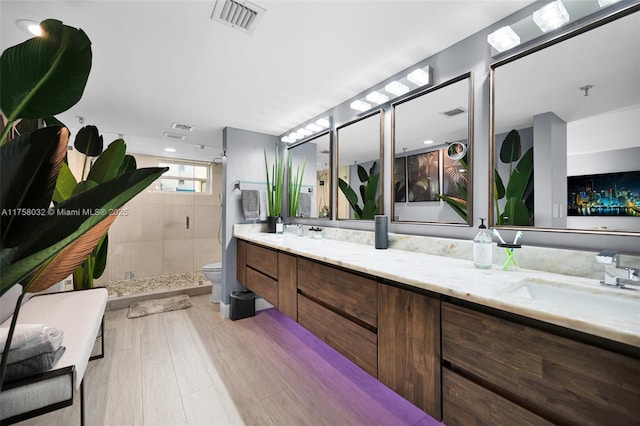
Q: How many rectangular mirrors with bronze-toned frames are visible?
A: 4